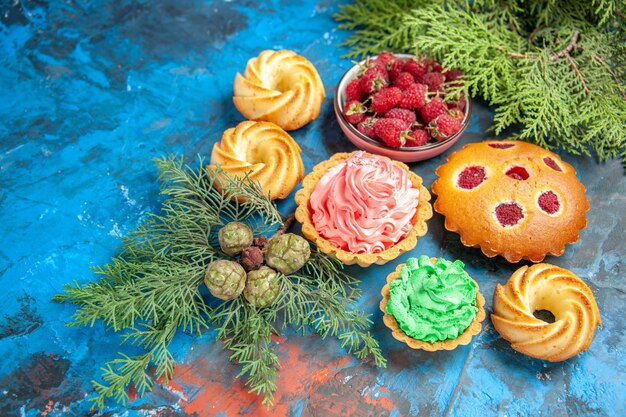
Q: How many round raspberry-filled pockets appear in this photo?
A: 6